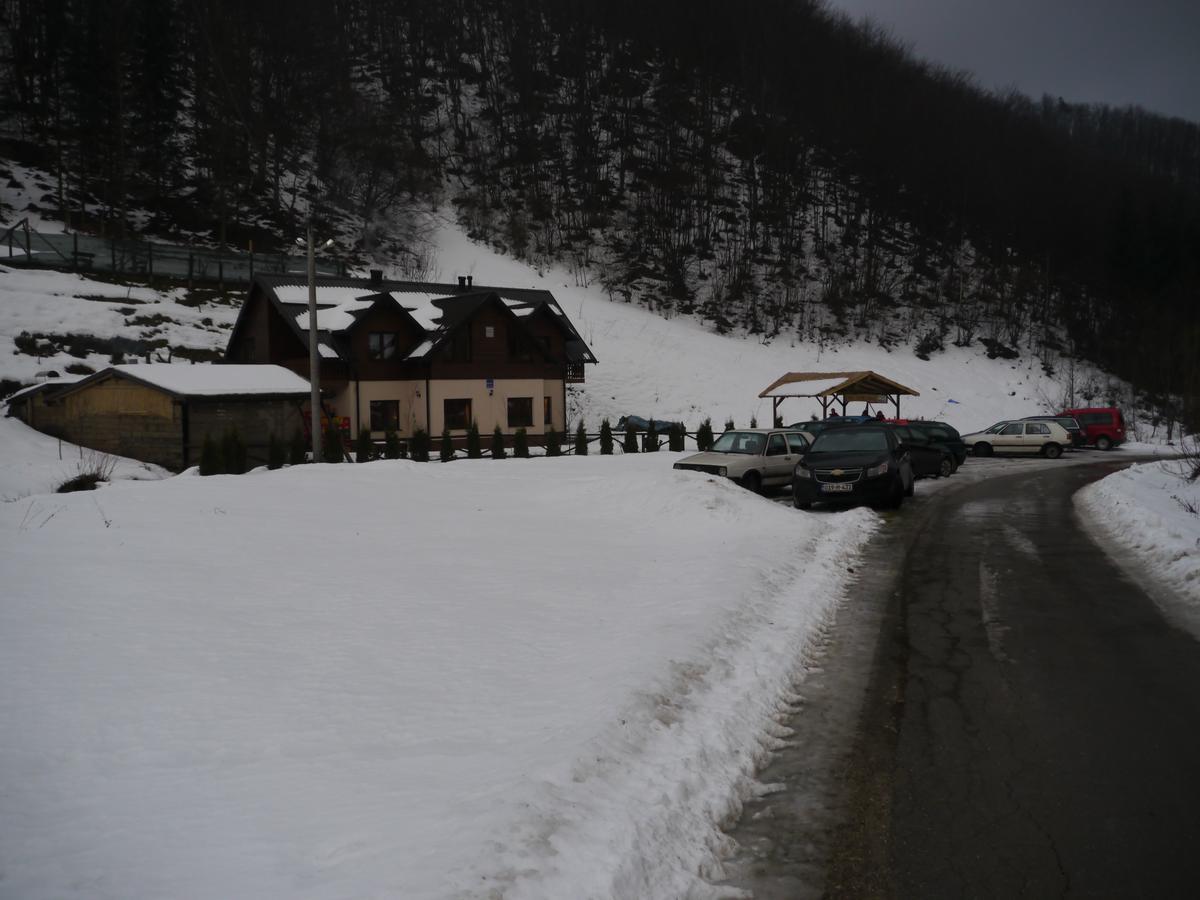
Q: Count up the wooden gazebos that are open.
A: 1